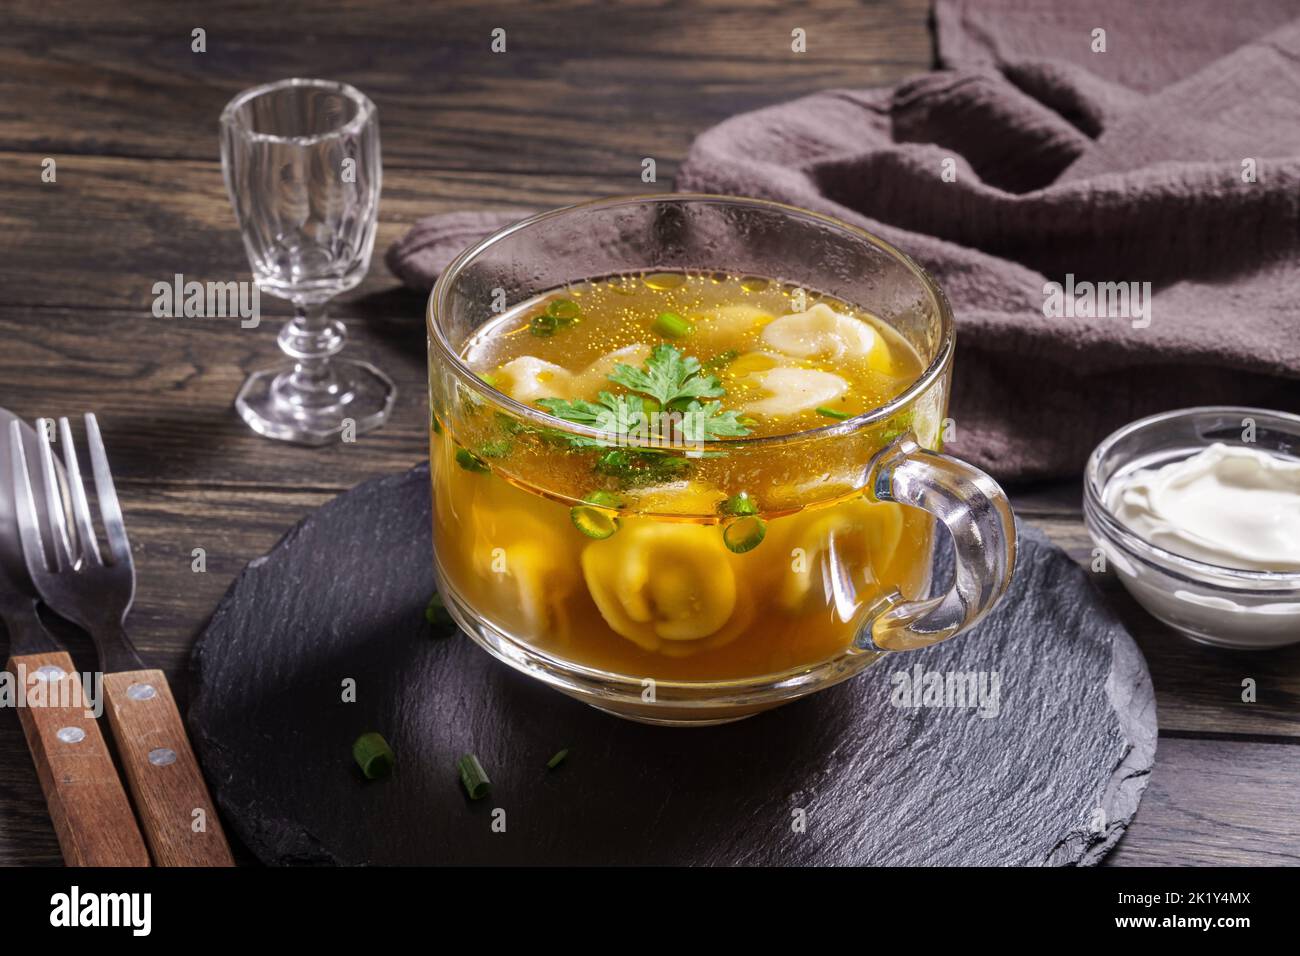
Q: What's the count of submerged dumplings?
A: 3